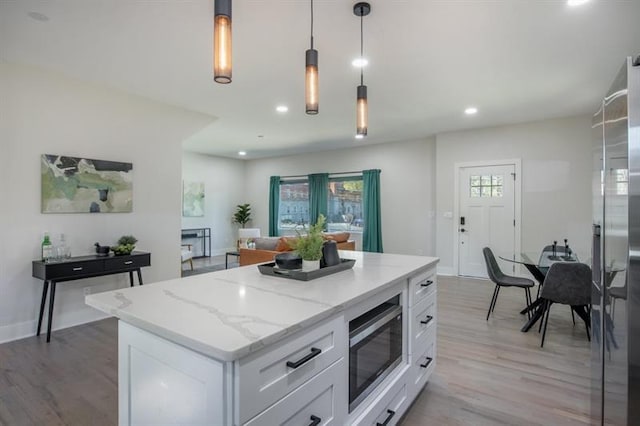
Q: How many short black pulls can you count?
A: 3